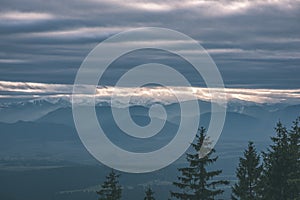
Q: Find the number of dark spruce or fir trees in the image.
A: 6